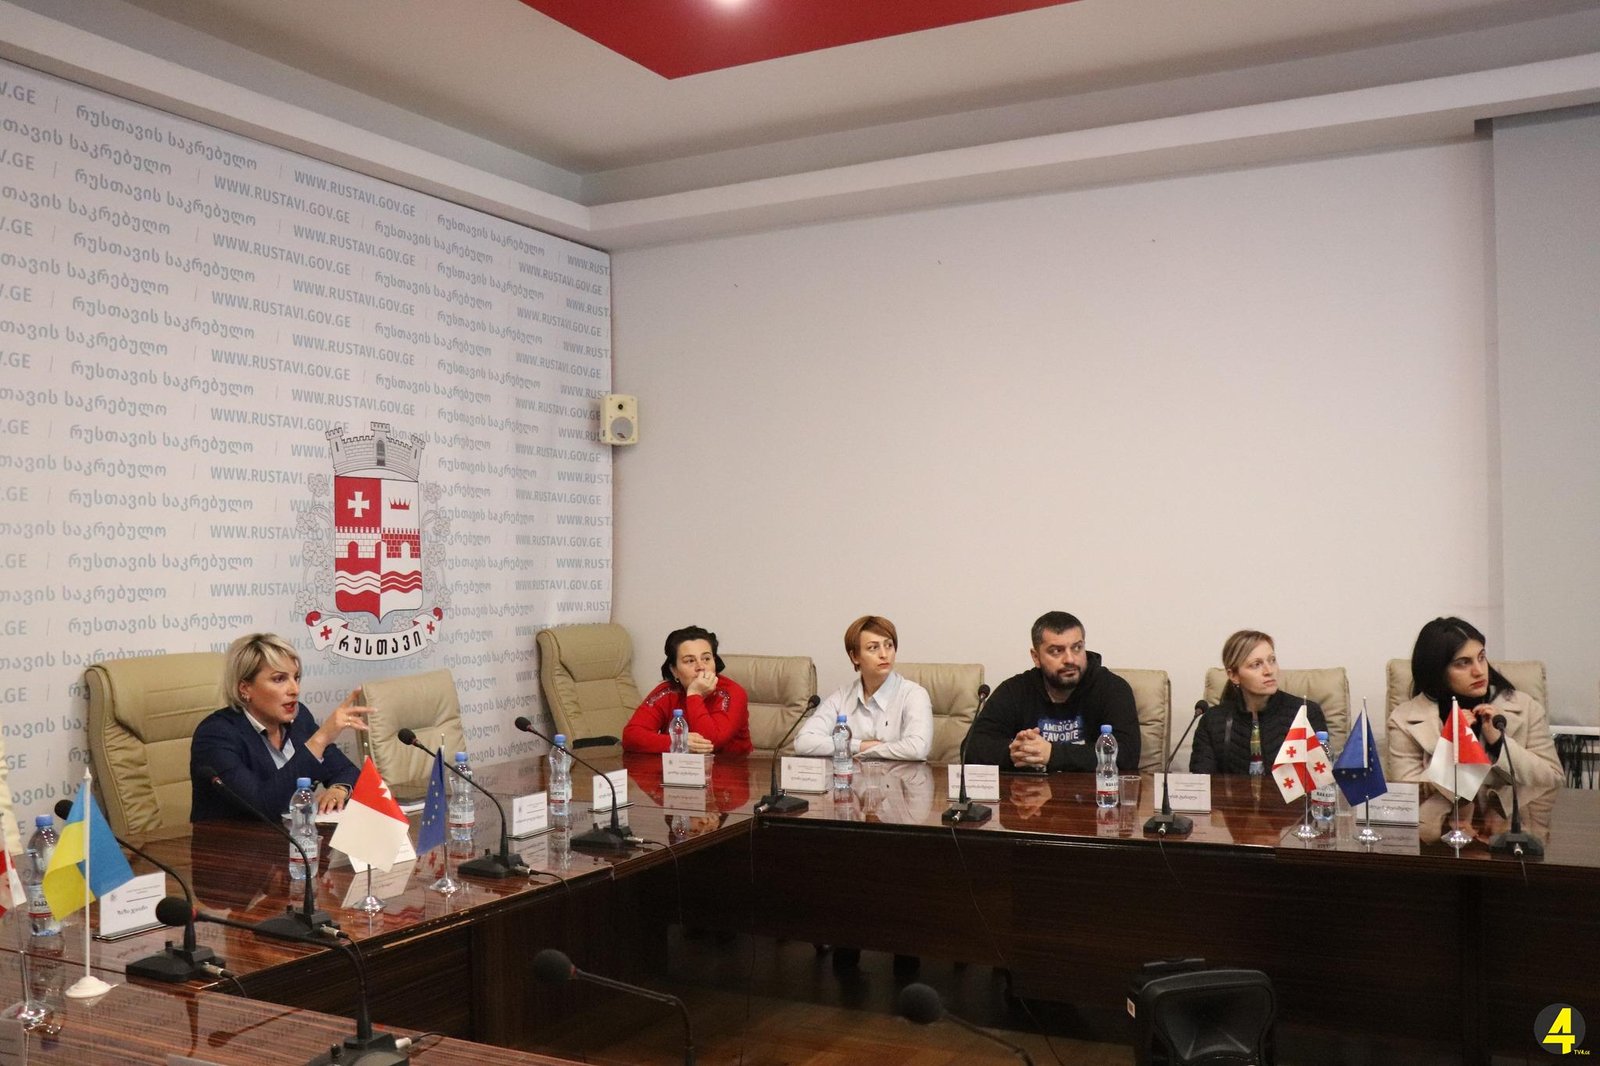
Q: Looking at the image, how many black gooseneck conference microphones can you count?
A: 11